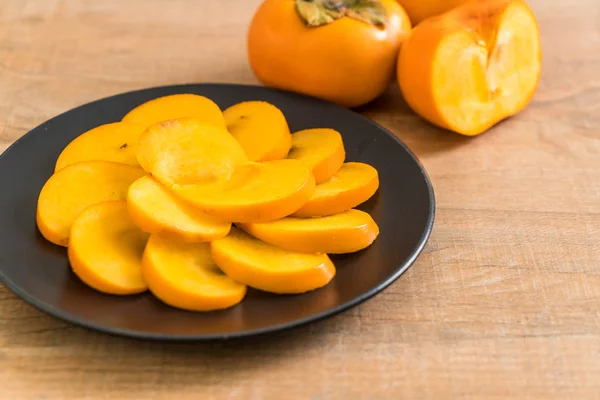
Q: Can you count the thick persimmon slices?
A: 13